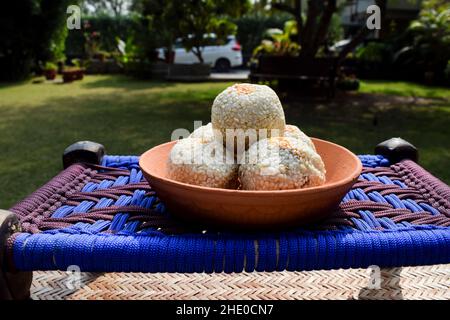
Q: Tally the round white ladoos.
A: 5